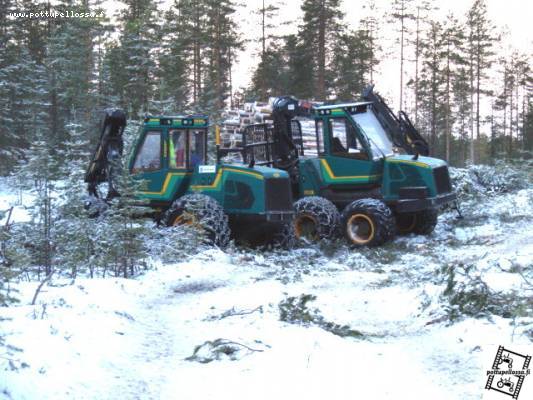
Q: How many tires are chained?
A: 2